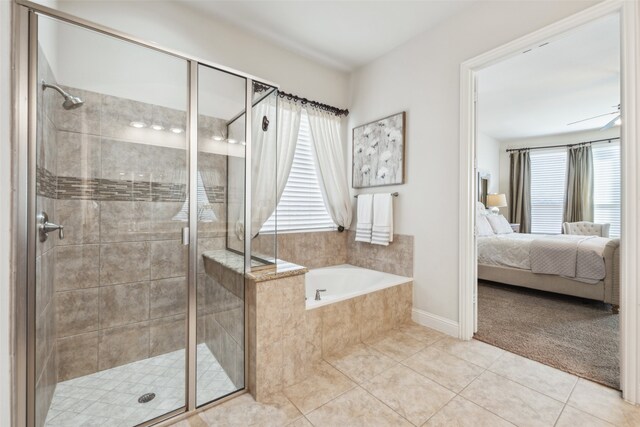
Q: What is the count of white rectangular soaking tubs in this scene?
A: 1